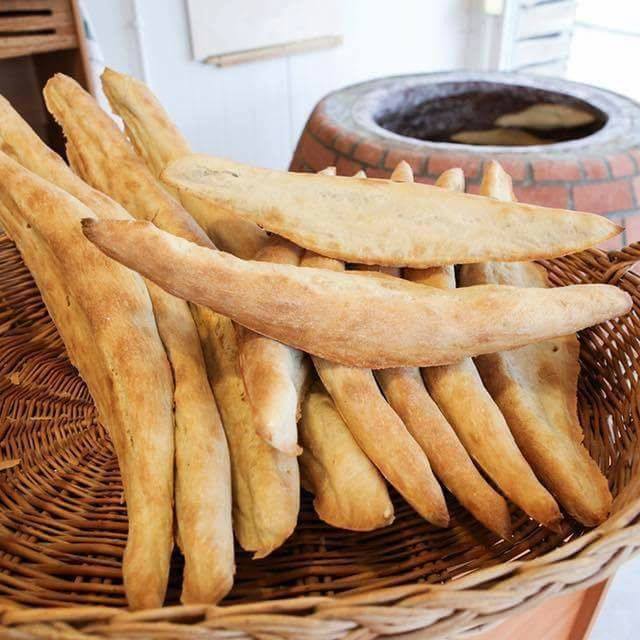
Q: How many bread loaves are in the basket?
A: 11